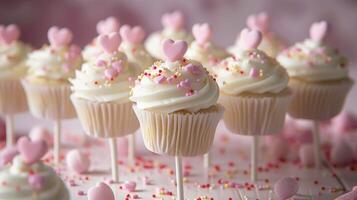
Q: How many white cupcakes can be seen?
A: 12